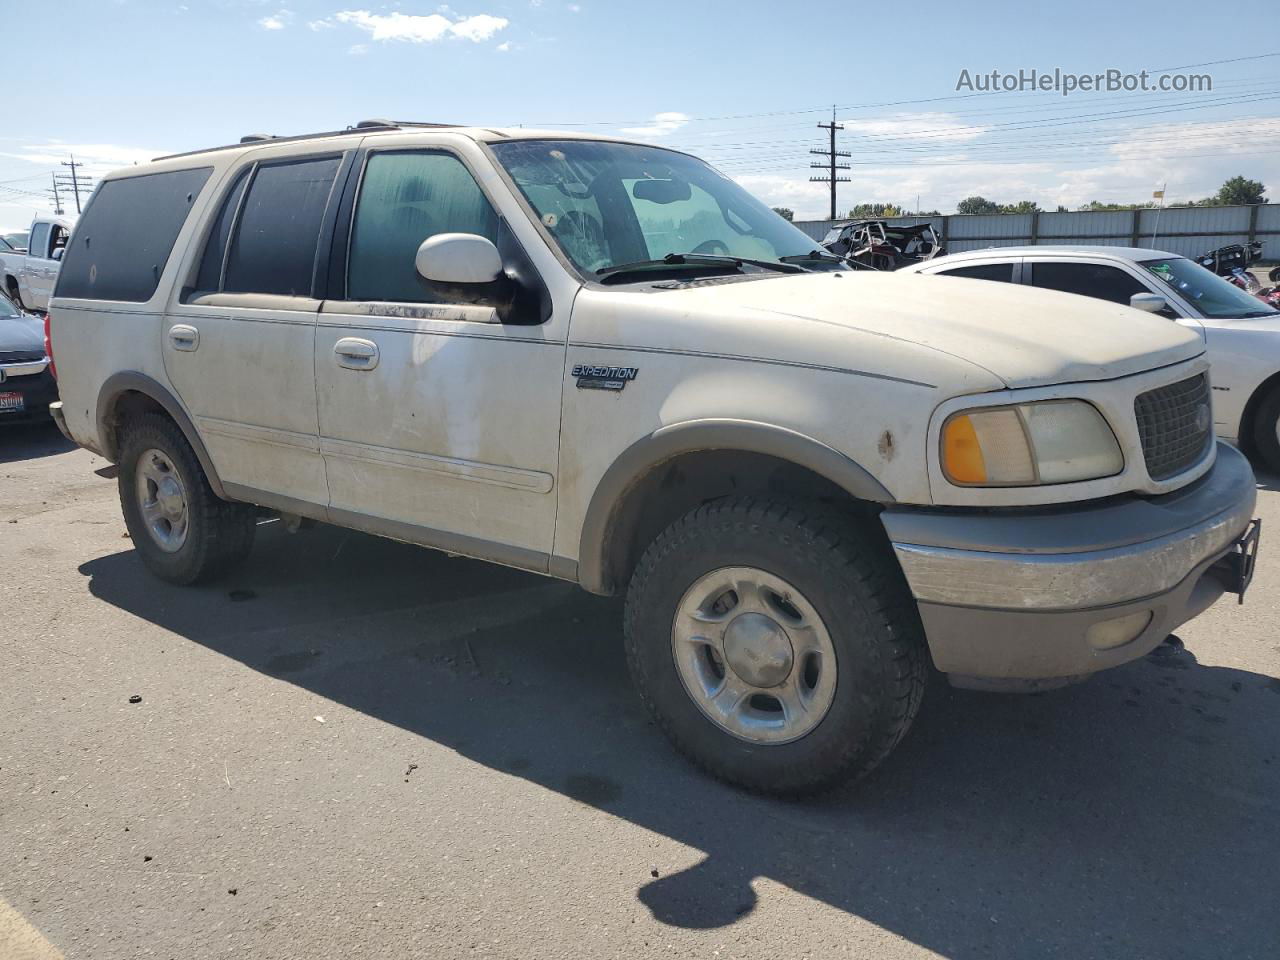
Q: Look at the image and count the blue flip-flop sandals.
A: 0